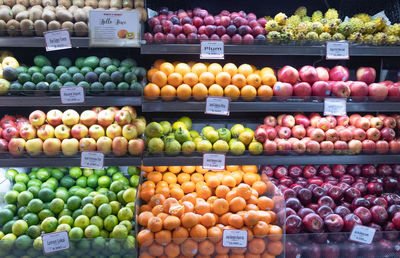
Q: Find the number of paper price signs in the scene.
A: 11